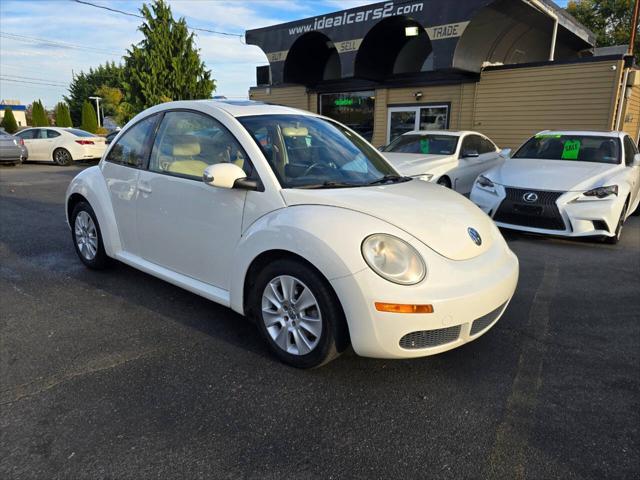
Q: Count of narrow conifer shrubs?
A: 4